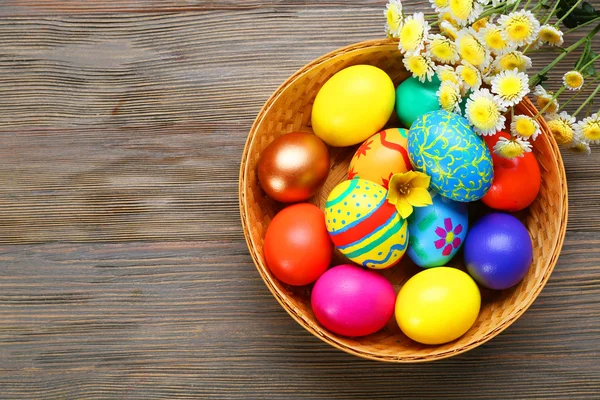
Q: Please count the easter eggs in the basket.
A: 12